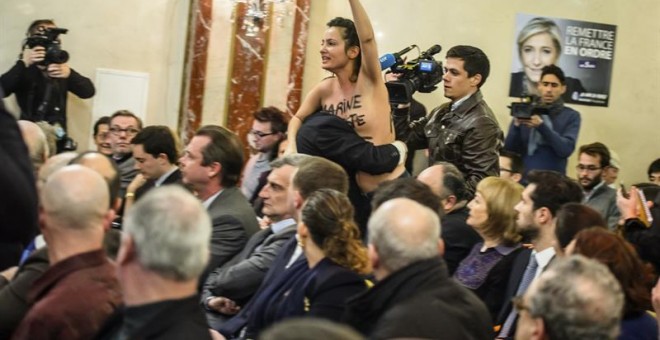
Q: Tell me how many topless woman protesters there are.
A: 1